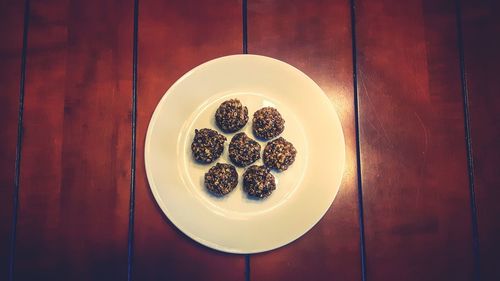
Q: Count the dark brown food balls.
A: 7